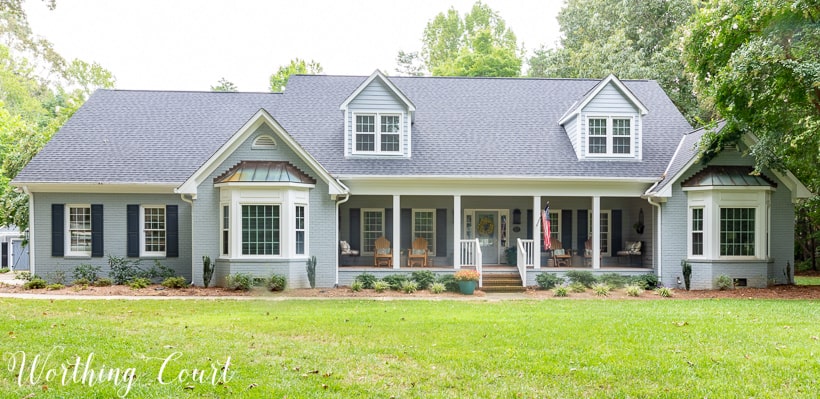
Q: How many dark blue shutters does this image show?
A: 12